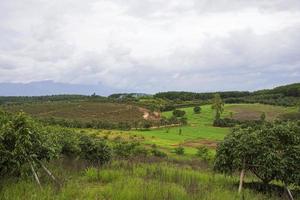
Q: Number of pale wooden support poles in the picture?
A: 4